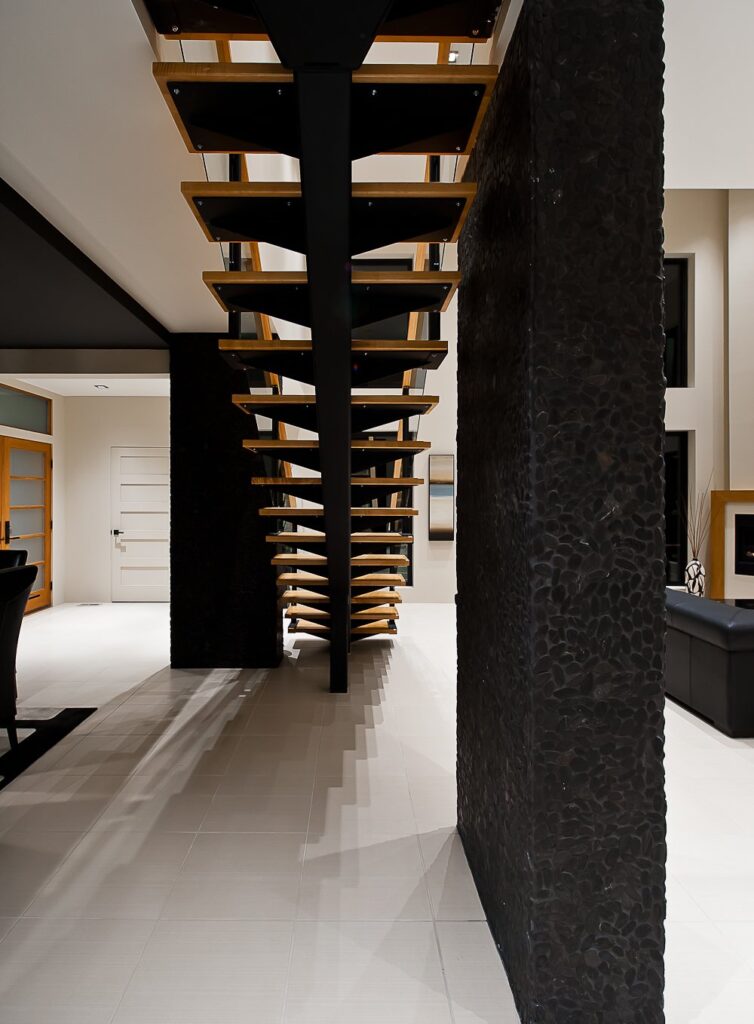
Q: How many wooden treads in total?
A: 15